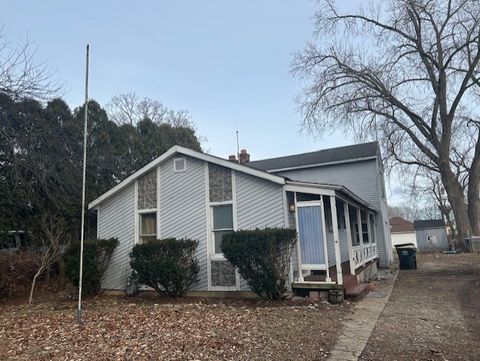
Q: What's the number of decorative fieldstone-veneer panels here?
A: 3